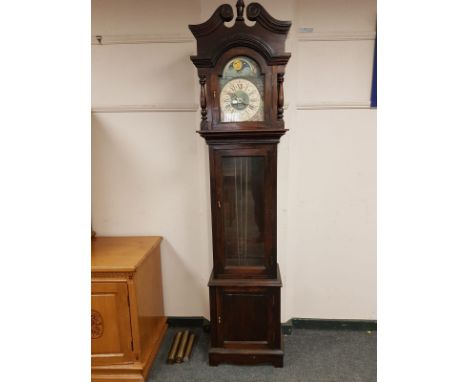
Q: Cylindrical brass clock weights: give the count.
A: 3